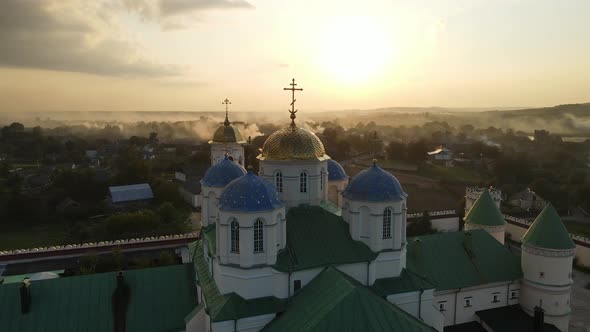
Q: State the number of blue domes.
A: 4